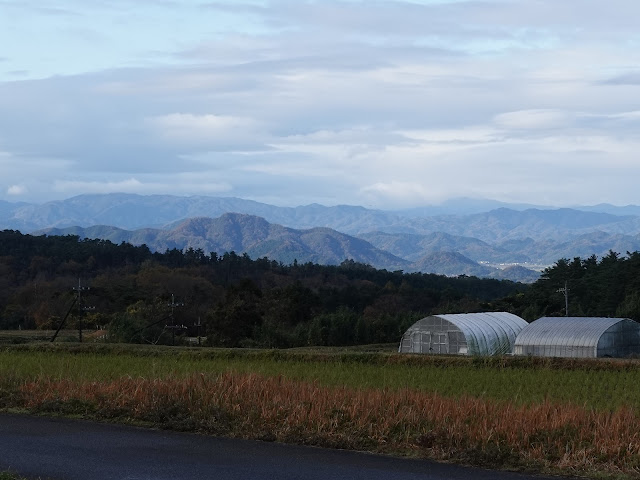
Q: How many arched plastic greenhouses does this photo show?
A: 2